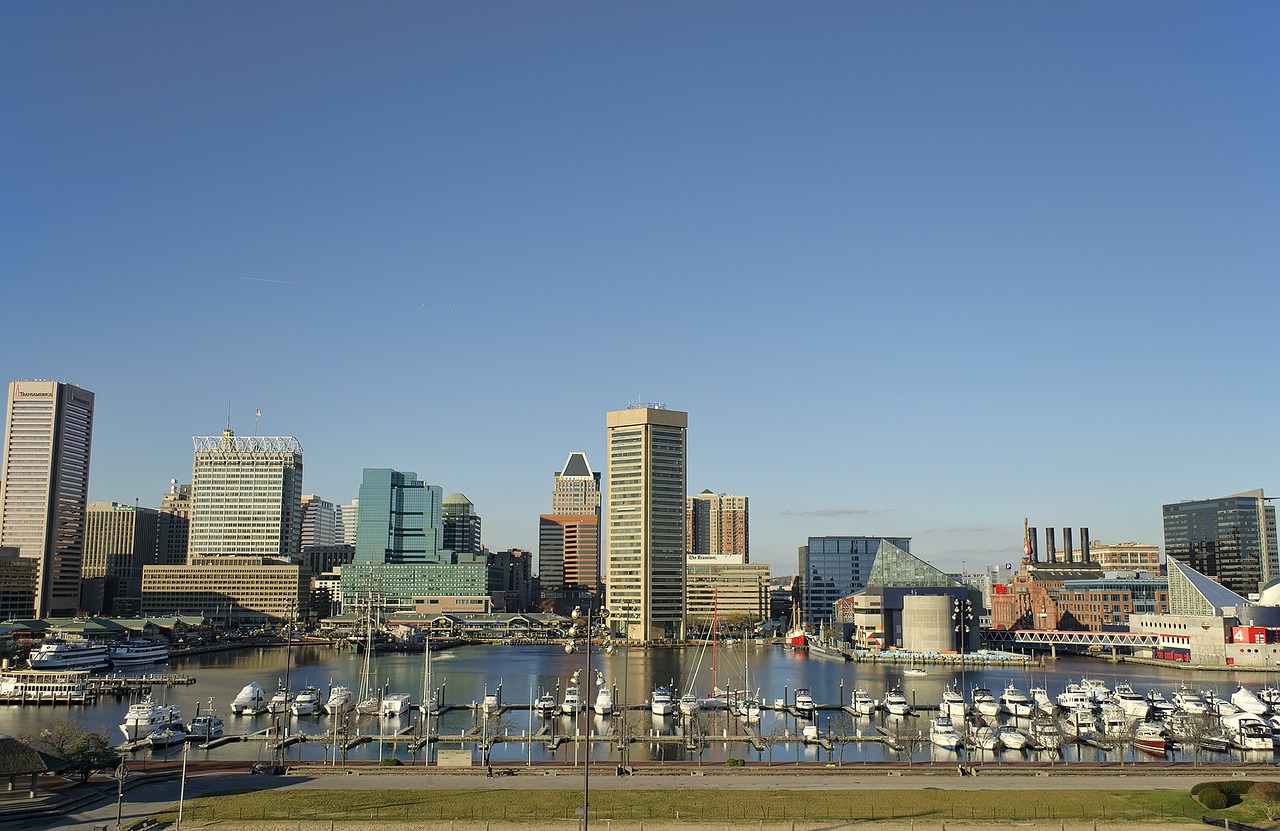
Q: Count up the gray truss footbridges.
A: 1